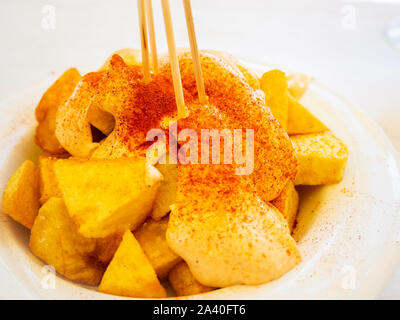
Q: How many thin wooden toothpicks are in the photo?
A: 4